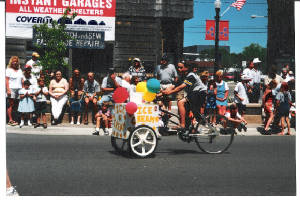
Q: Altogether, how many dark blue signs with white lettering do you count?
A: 1